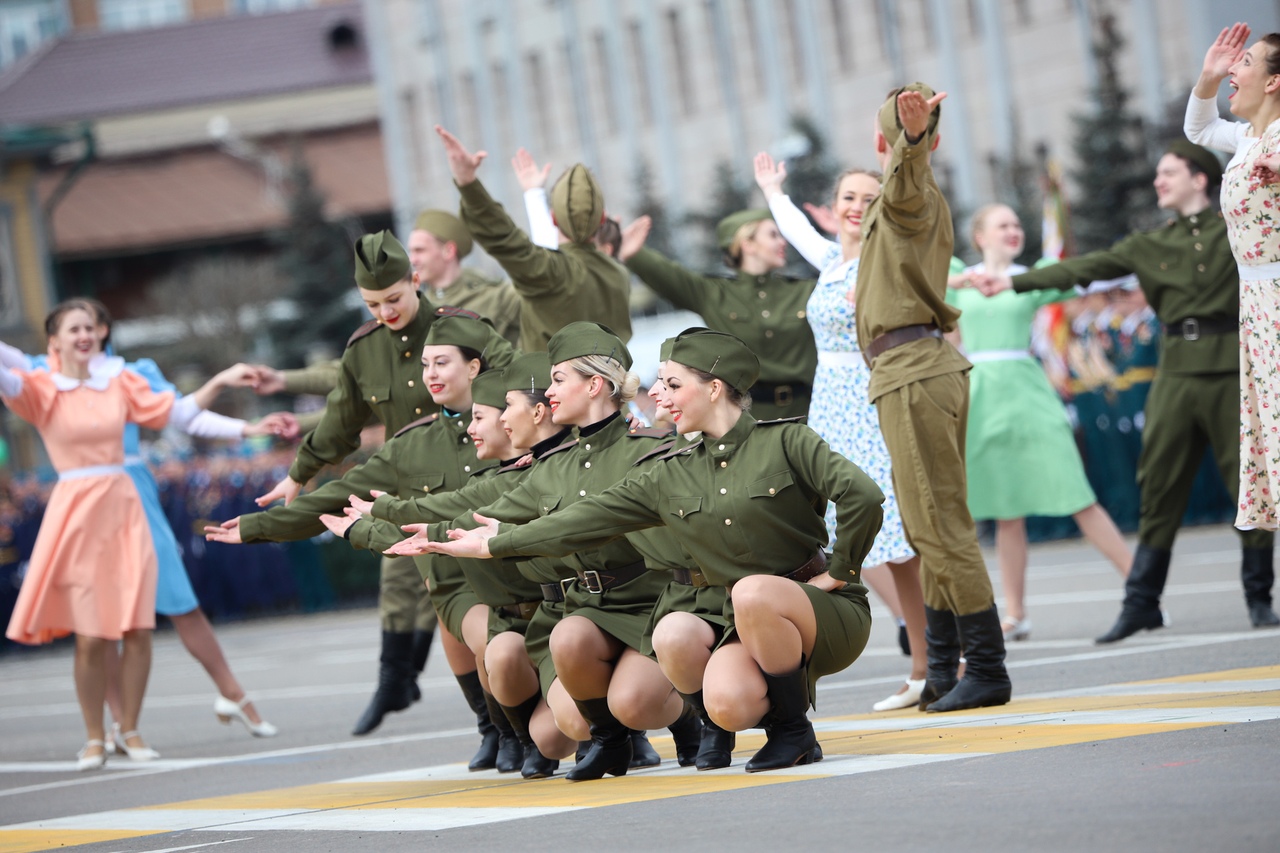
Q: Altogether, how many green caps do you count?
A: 12